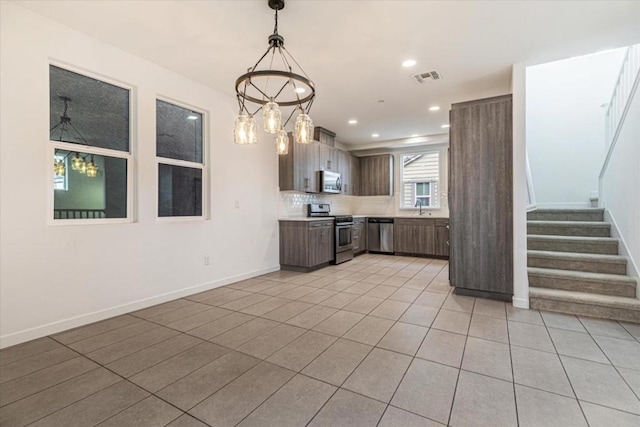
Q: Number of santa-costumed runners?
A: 0